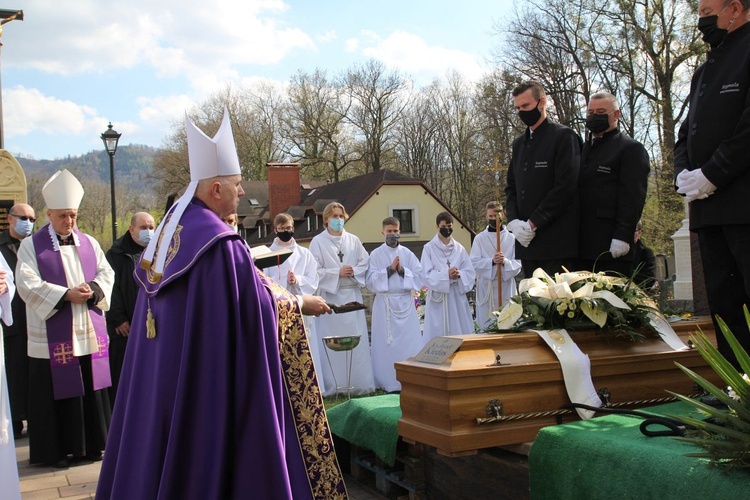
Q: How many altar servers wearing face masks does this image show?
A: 5